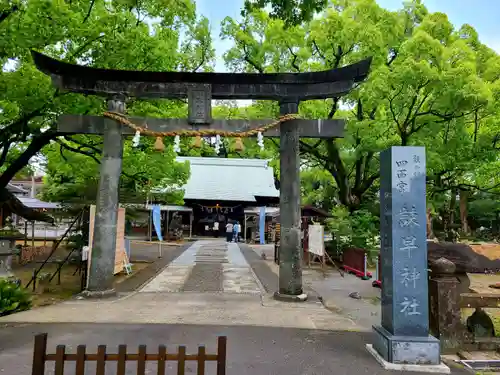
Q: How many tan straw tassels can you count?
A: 3